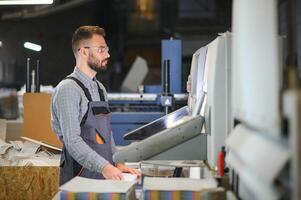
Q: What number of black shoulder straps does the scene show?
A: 2